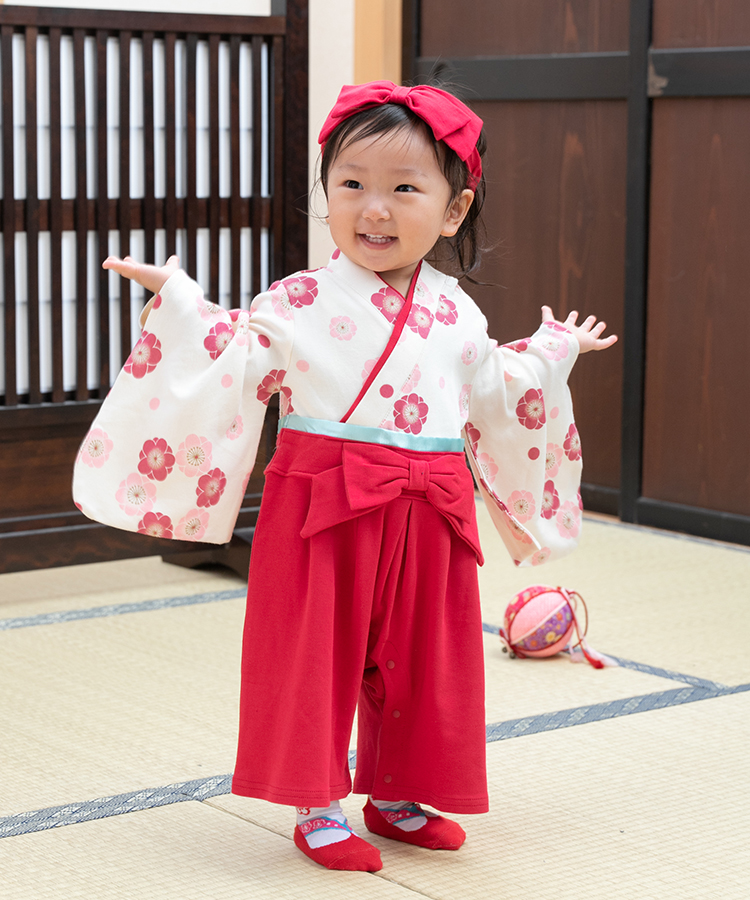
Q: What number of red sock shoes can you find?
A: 2